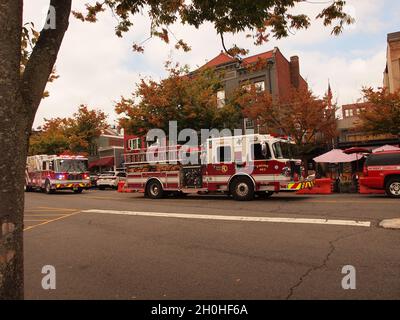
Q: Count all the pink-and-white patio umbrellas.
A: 2